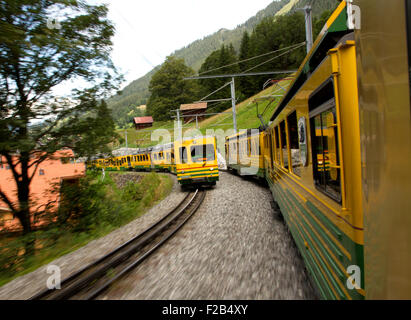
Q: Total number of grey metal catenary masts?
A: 5